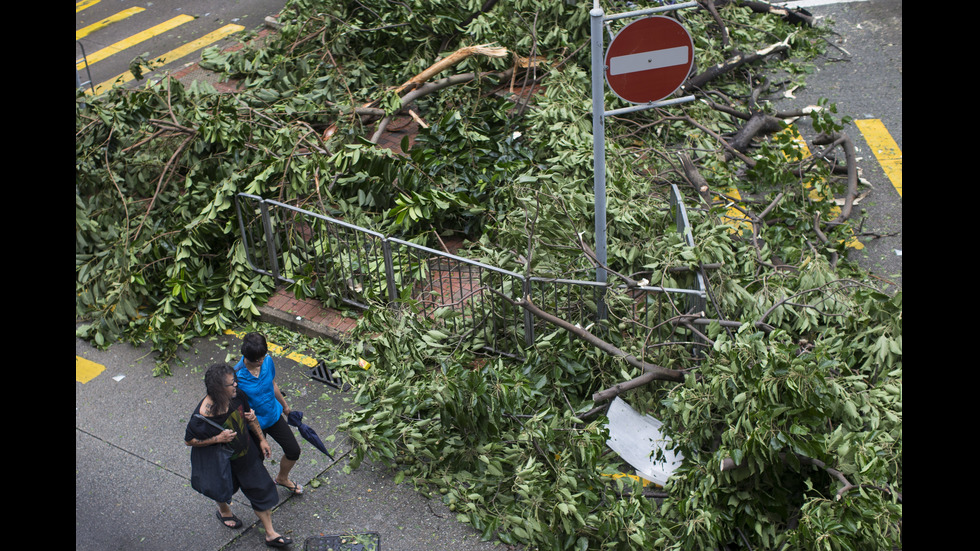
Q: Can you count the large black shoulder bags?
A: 1